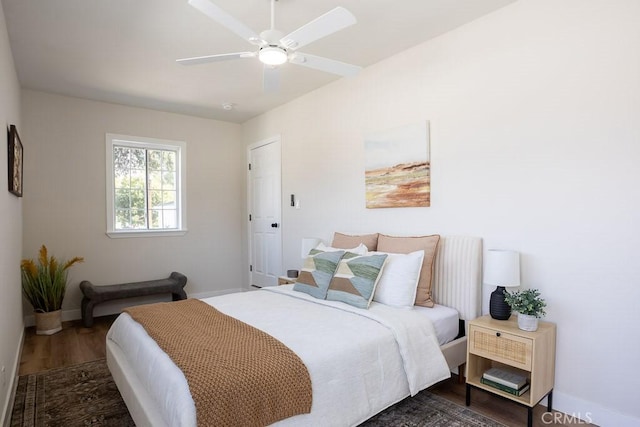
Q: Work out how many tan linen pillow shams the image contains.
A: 2